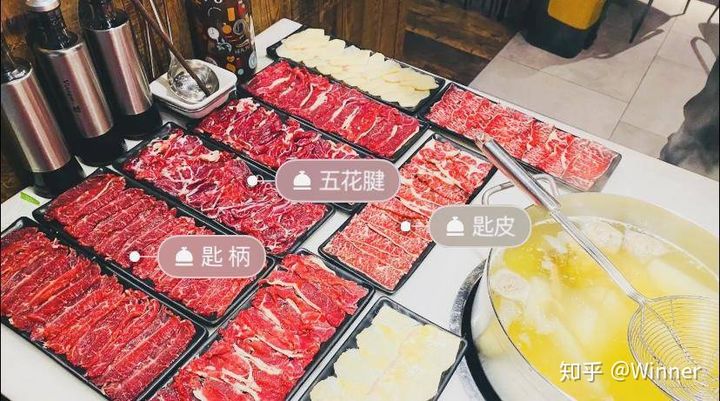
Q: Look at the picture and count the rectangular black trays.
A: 10